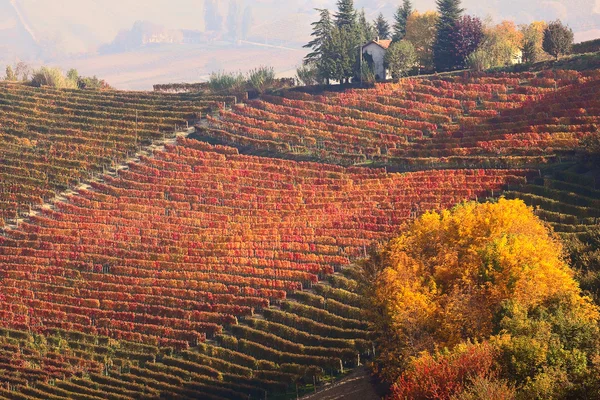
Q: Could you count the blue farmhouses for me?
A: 0